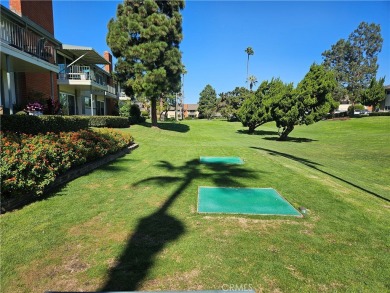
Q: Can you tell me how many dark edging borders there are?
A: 1